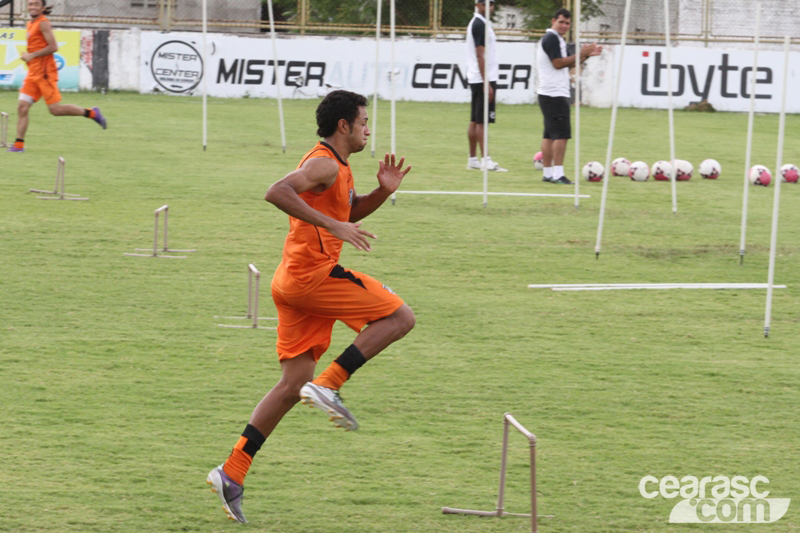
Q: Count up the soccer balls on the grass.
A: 9